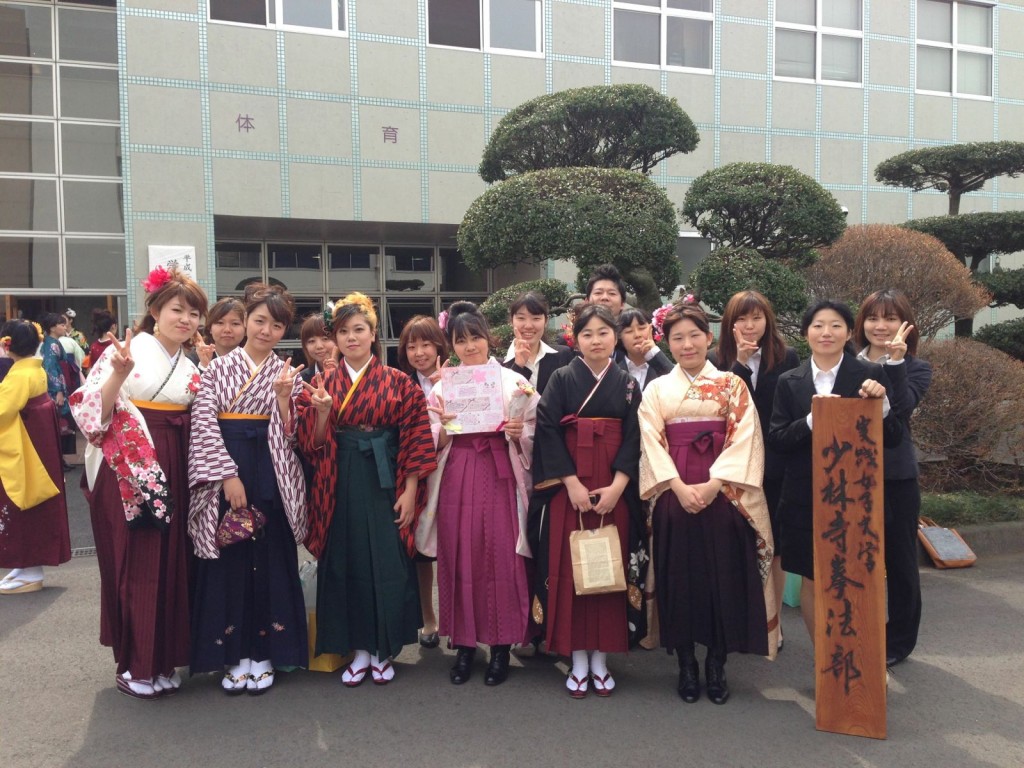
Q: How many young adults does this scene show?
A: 15